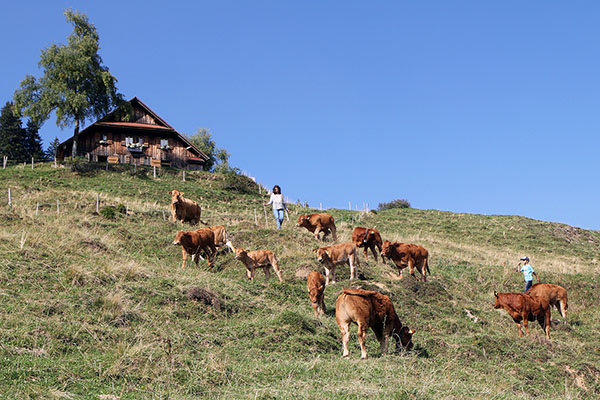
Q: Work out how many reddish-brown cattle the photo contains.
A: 12